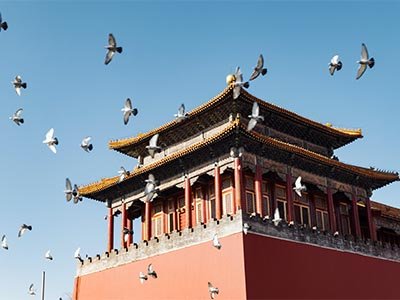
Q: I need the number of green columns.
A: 0